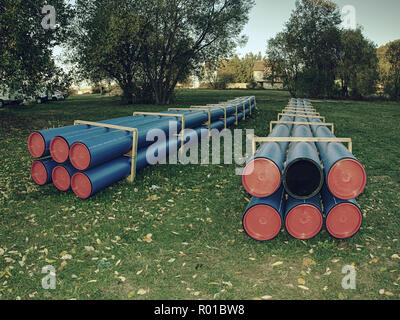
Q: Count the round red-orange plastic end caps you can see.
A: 11